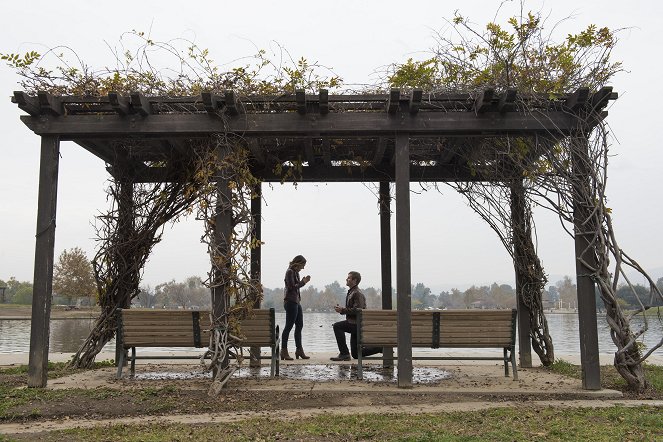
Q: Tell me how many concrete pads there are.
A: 1